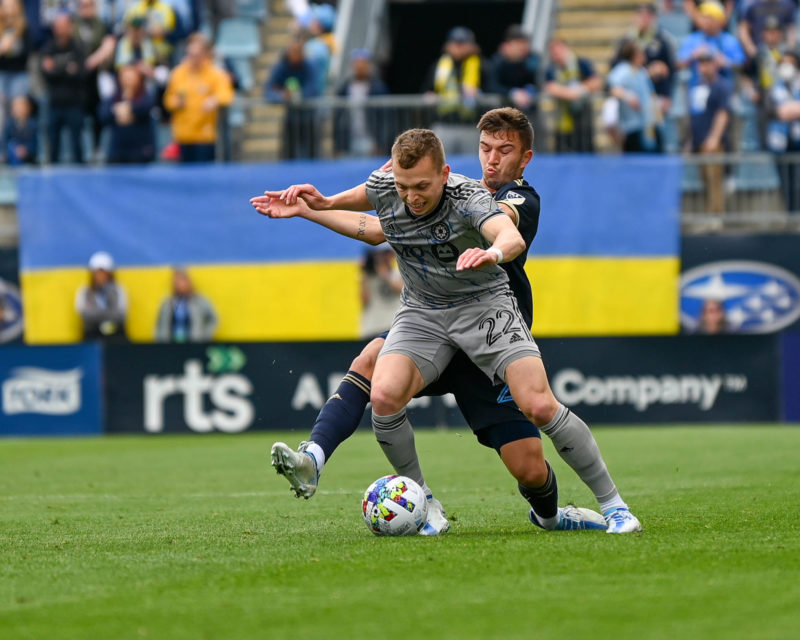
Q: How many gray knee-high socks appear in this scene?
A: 2